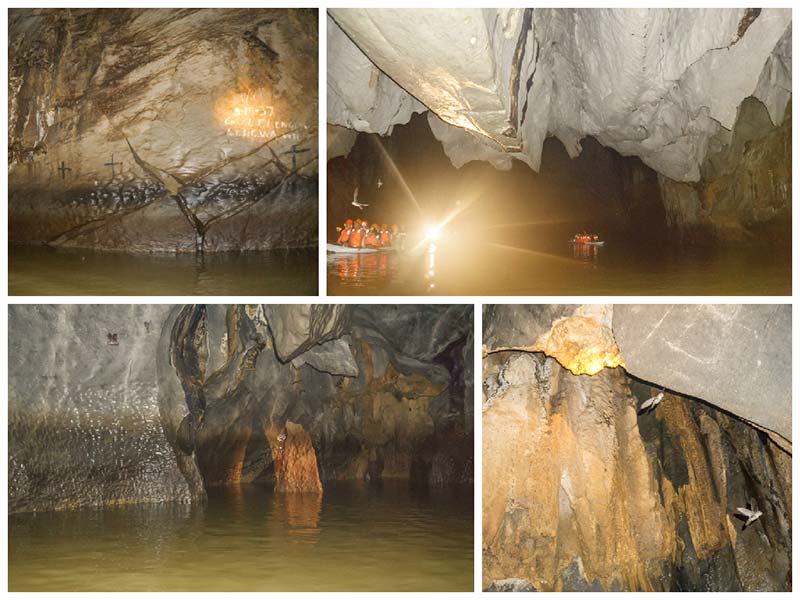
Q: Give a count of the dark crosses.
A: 3